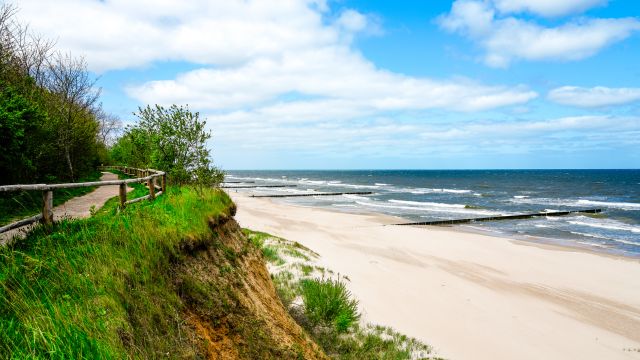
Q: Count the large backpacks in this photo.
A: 0